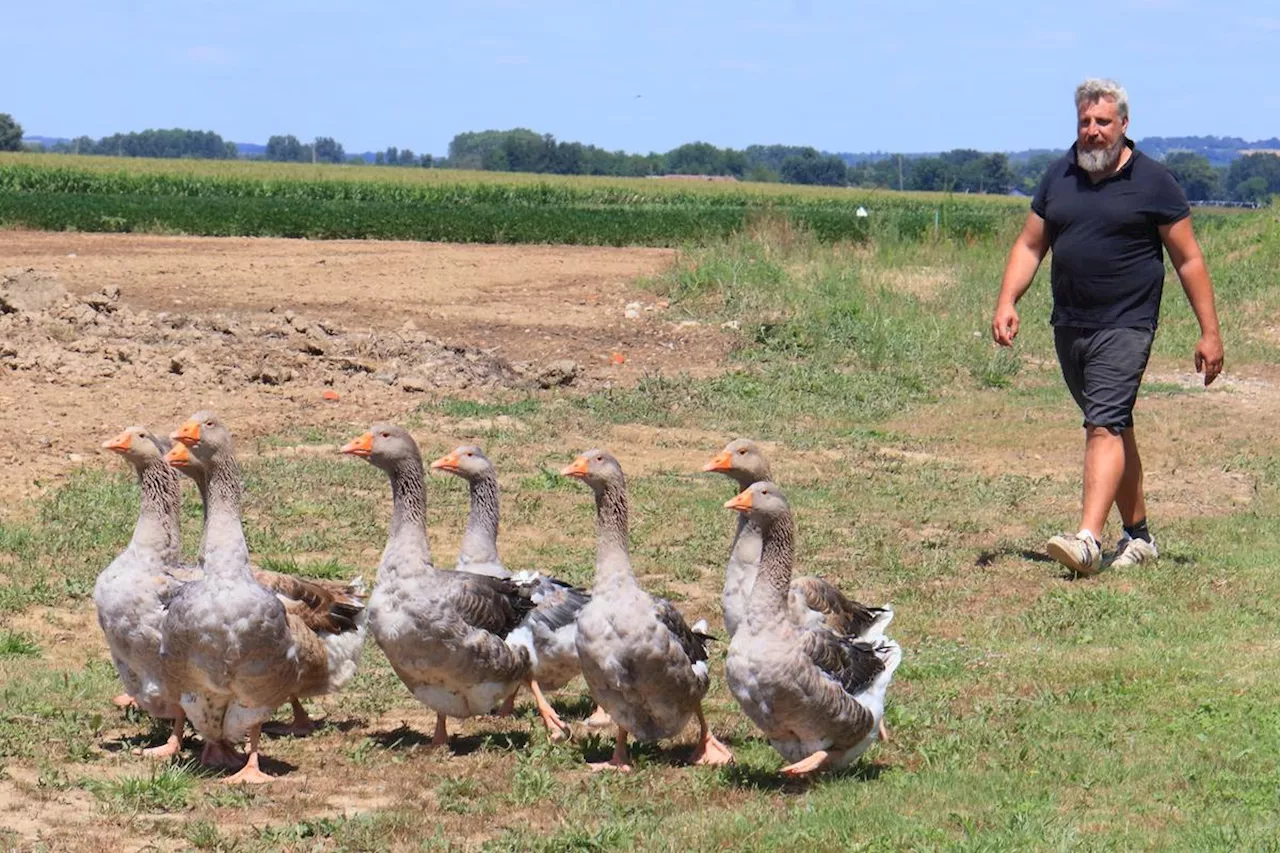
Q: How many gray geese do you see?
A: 8